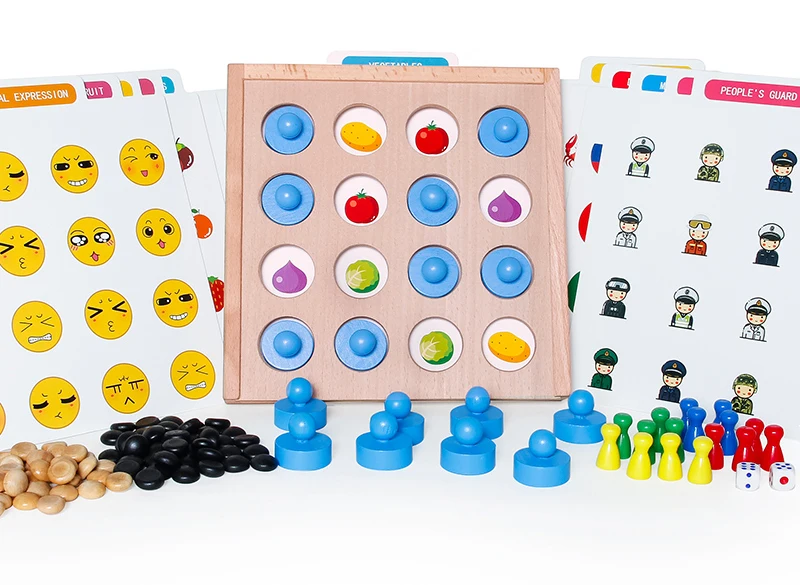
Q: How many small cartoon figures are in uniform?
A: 12